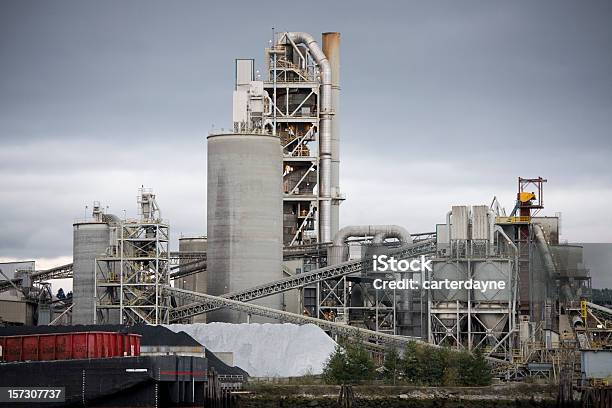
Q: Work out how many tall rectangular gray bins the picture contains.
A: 2